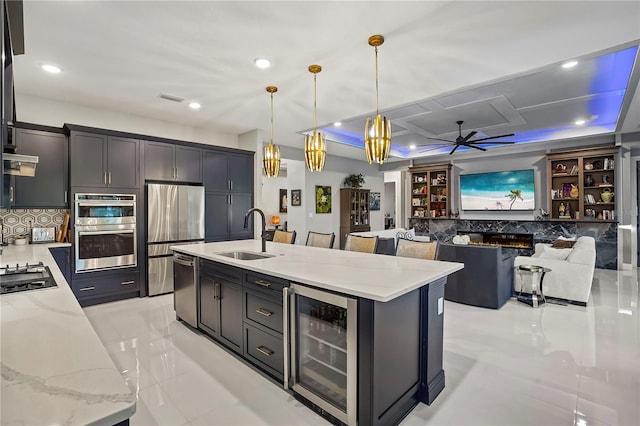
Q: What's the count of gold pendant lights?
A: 3